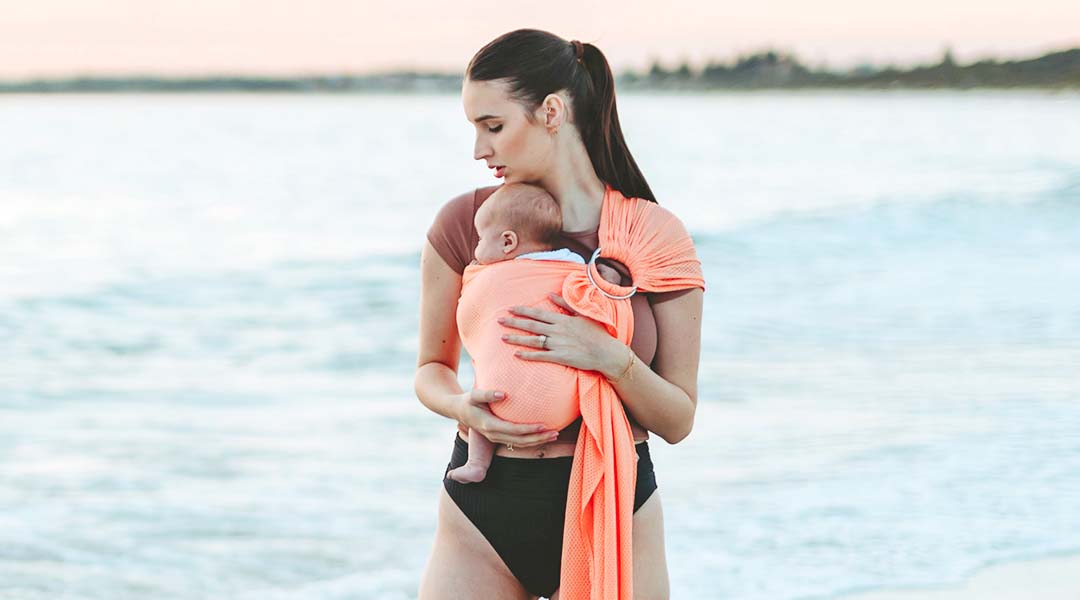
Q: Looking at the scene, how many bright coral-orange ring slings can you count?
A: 1